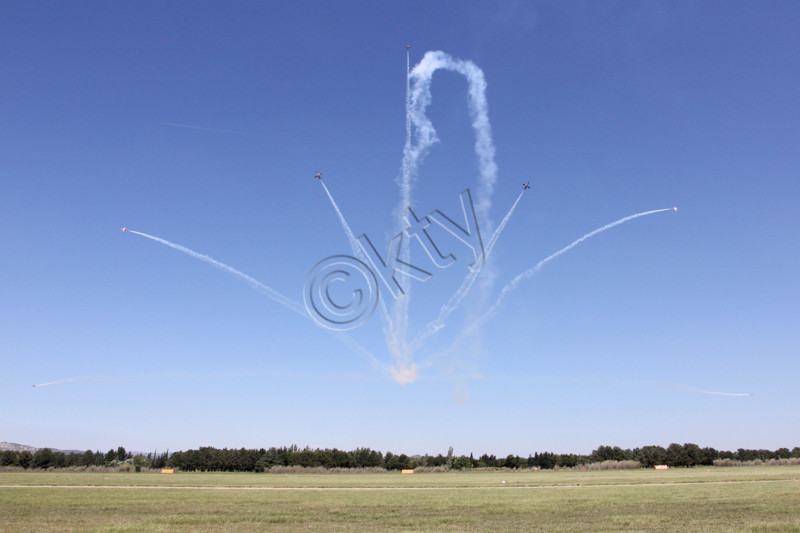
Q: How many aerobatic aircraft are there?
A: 7